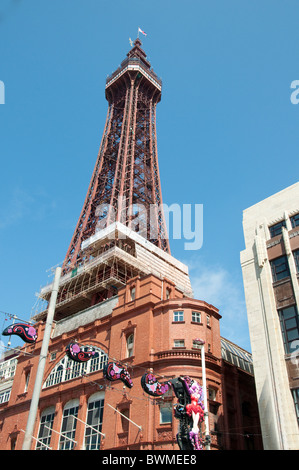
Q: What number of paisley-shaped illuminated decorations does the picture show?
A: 4